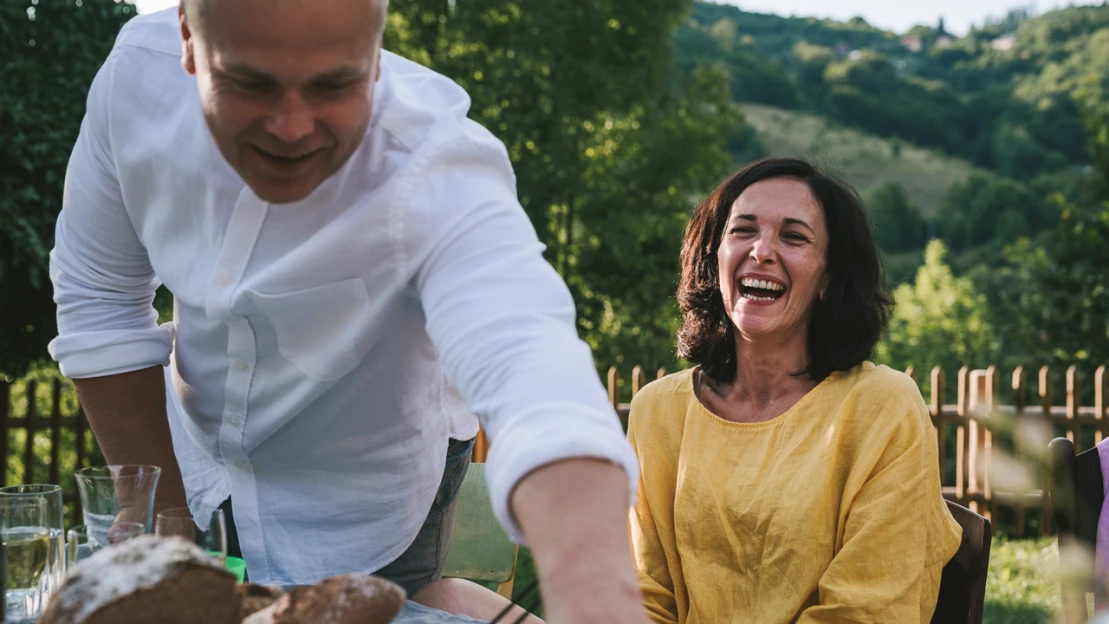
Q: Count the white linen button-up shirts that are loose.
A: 1